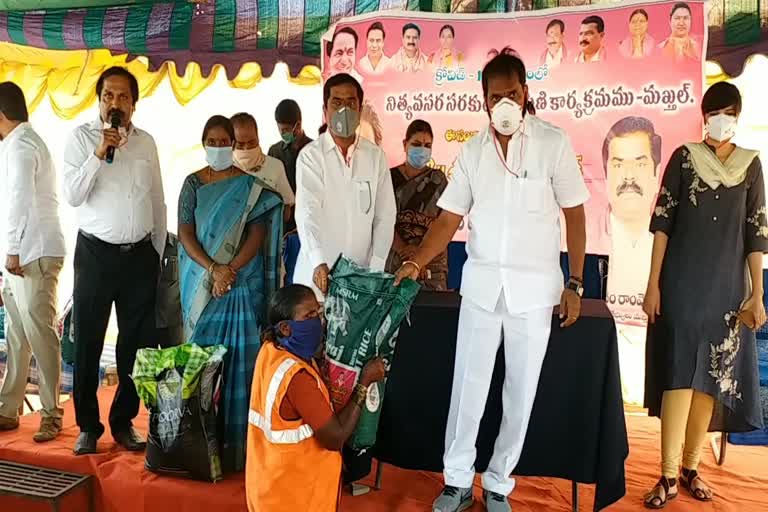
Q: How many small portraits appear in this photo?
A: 8